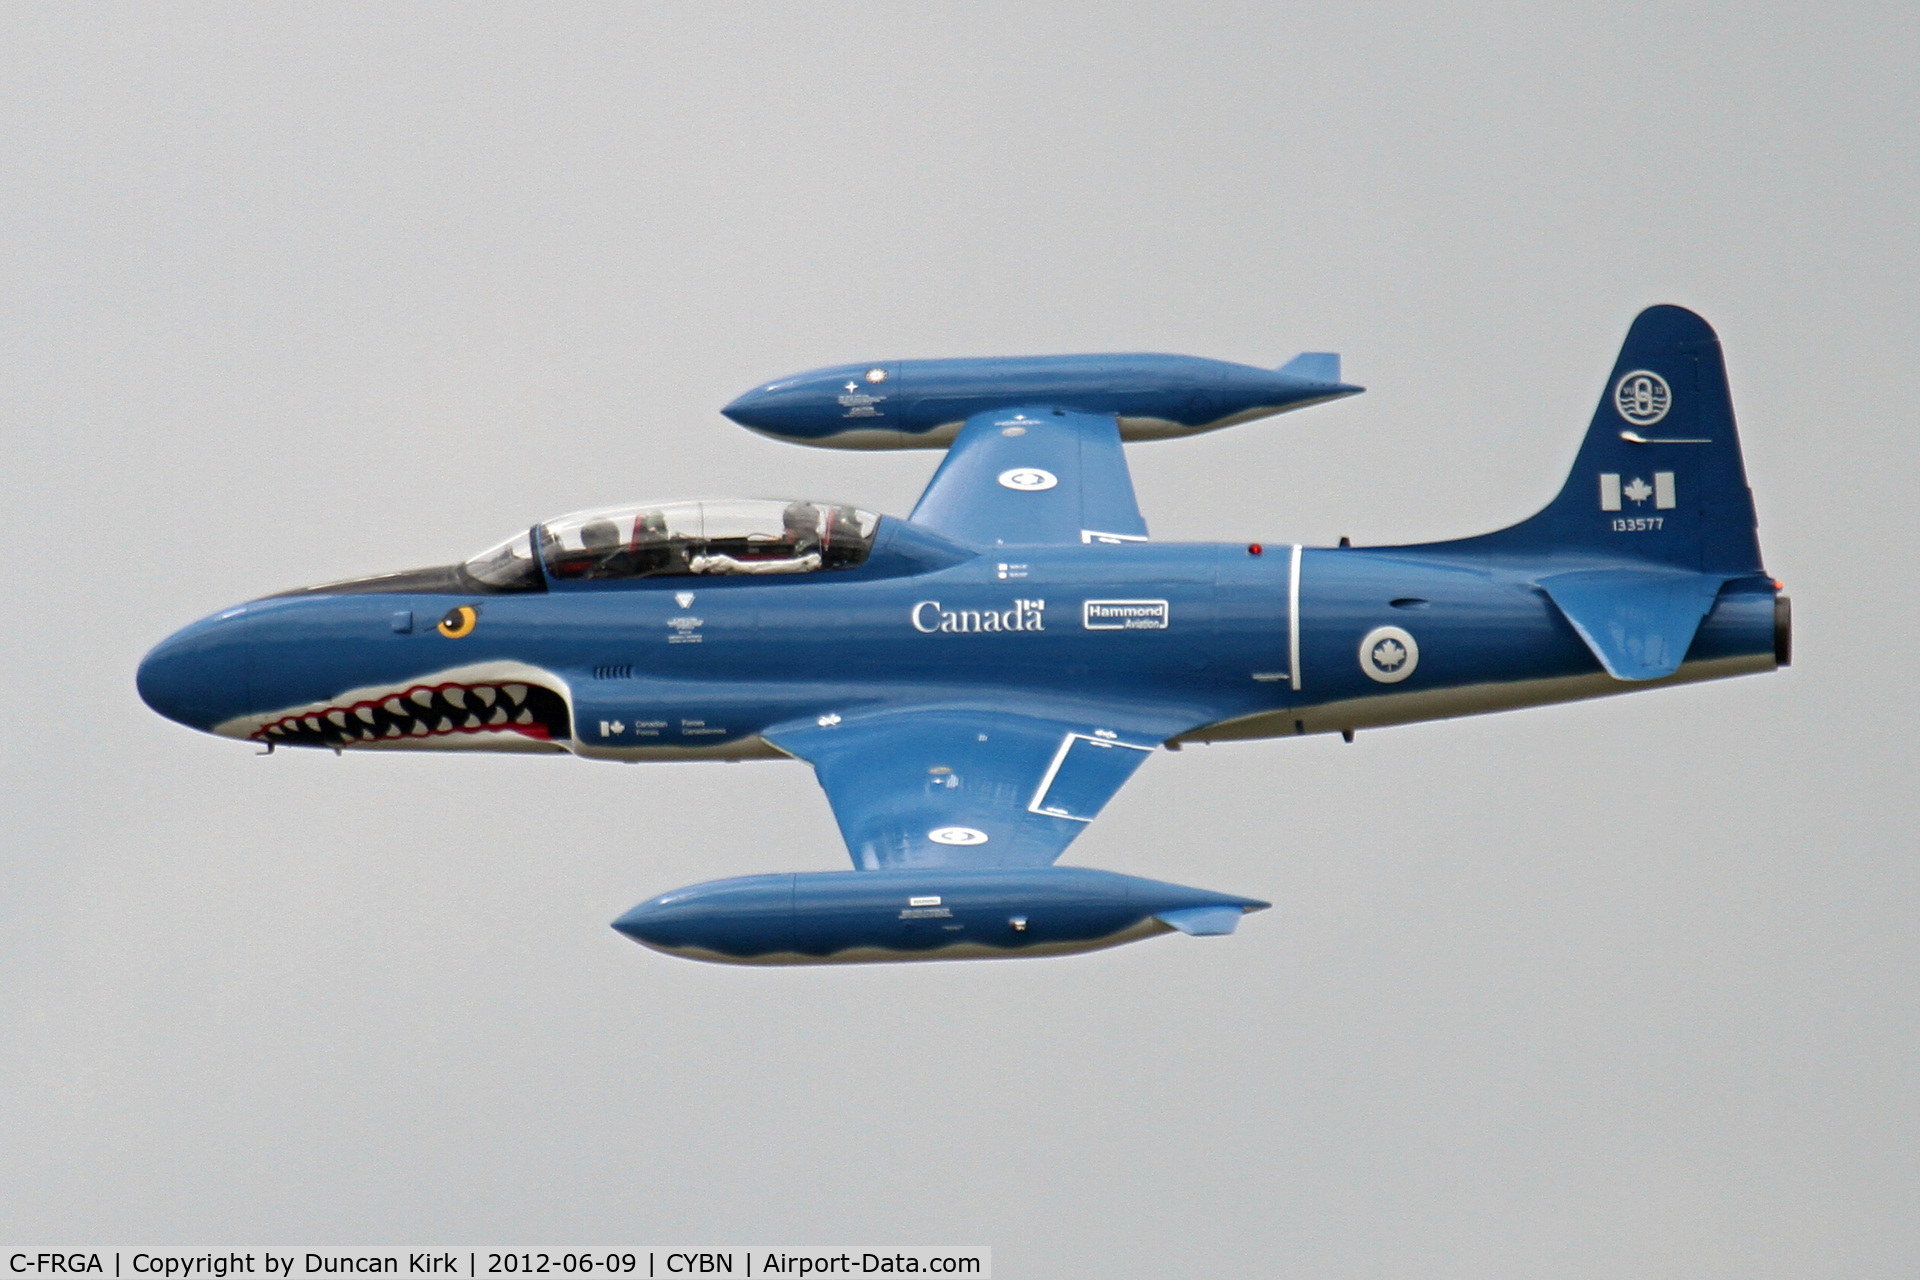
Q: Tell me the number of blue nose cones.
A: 3